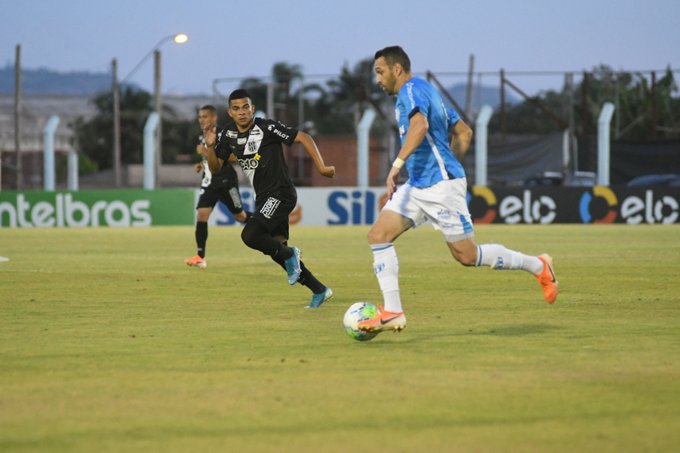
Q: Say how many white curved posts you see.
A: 5